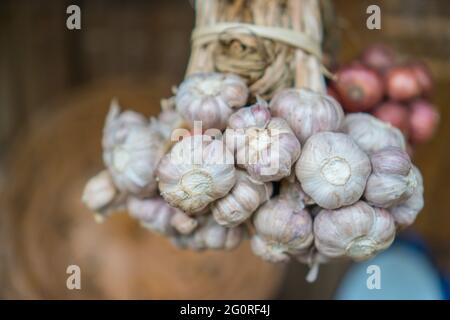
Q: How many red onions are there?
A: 6